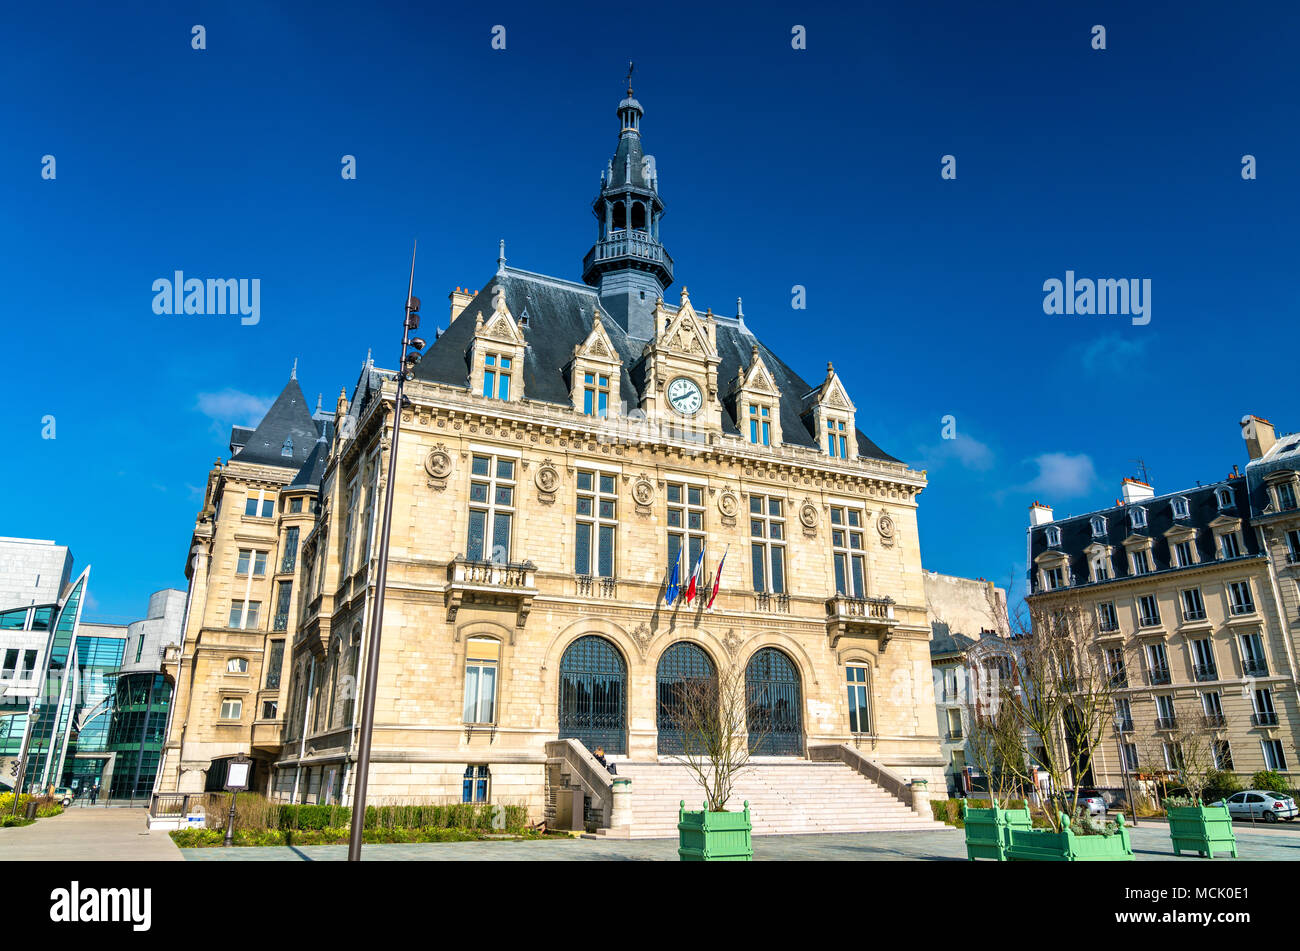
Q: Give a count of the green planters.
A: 4